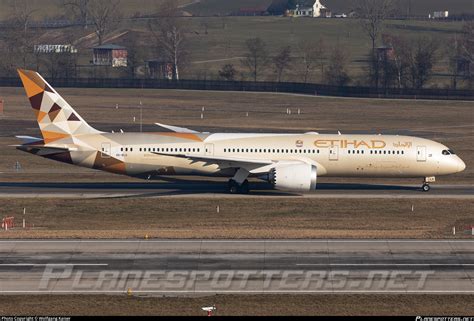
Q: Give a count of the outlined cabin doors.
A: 4